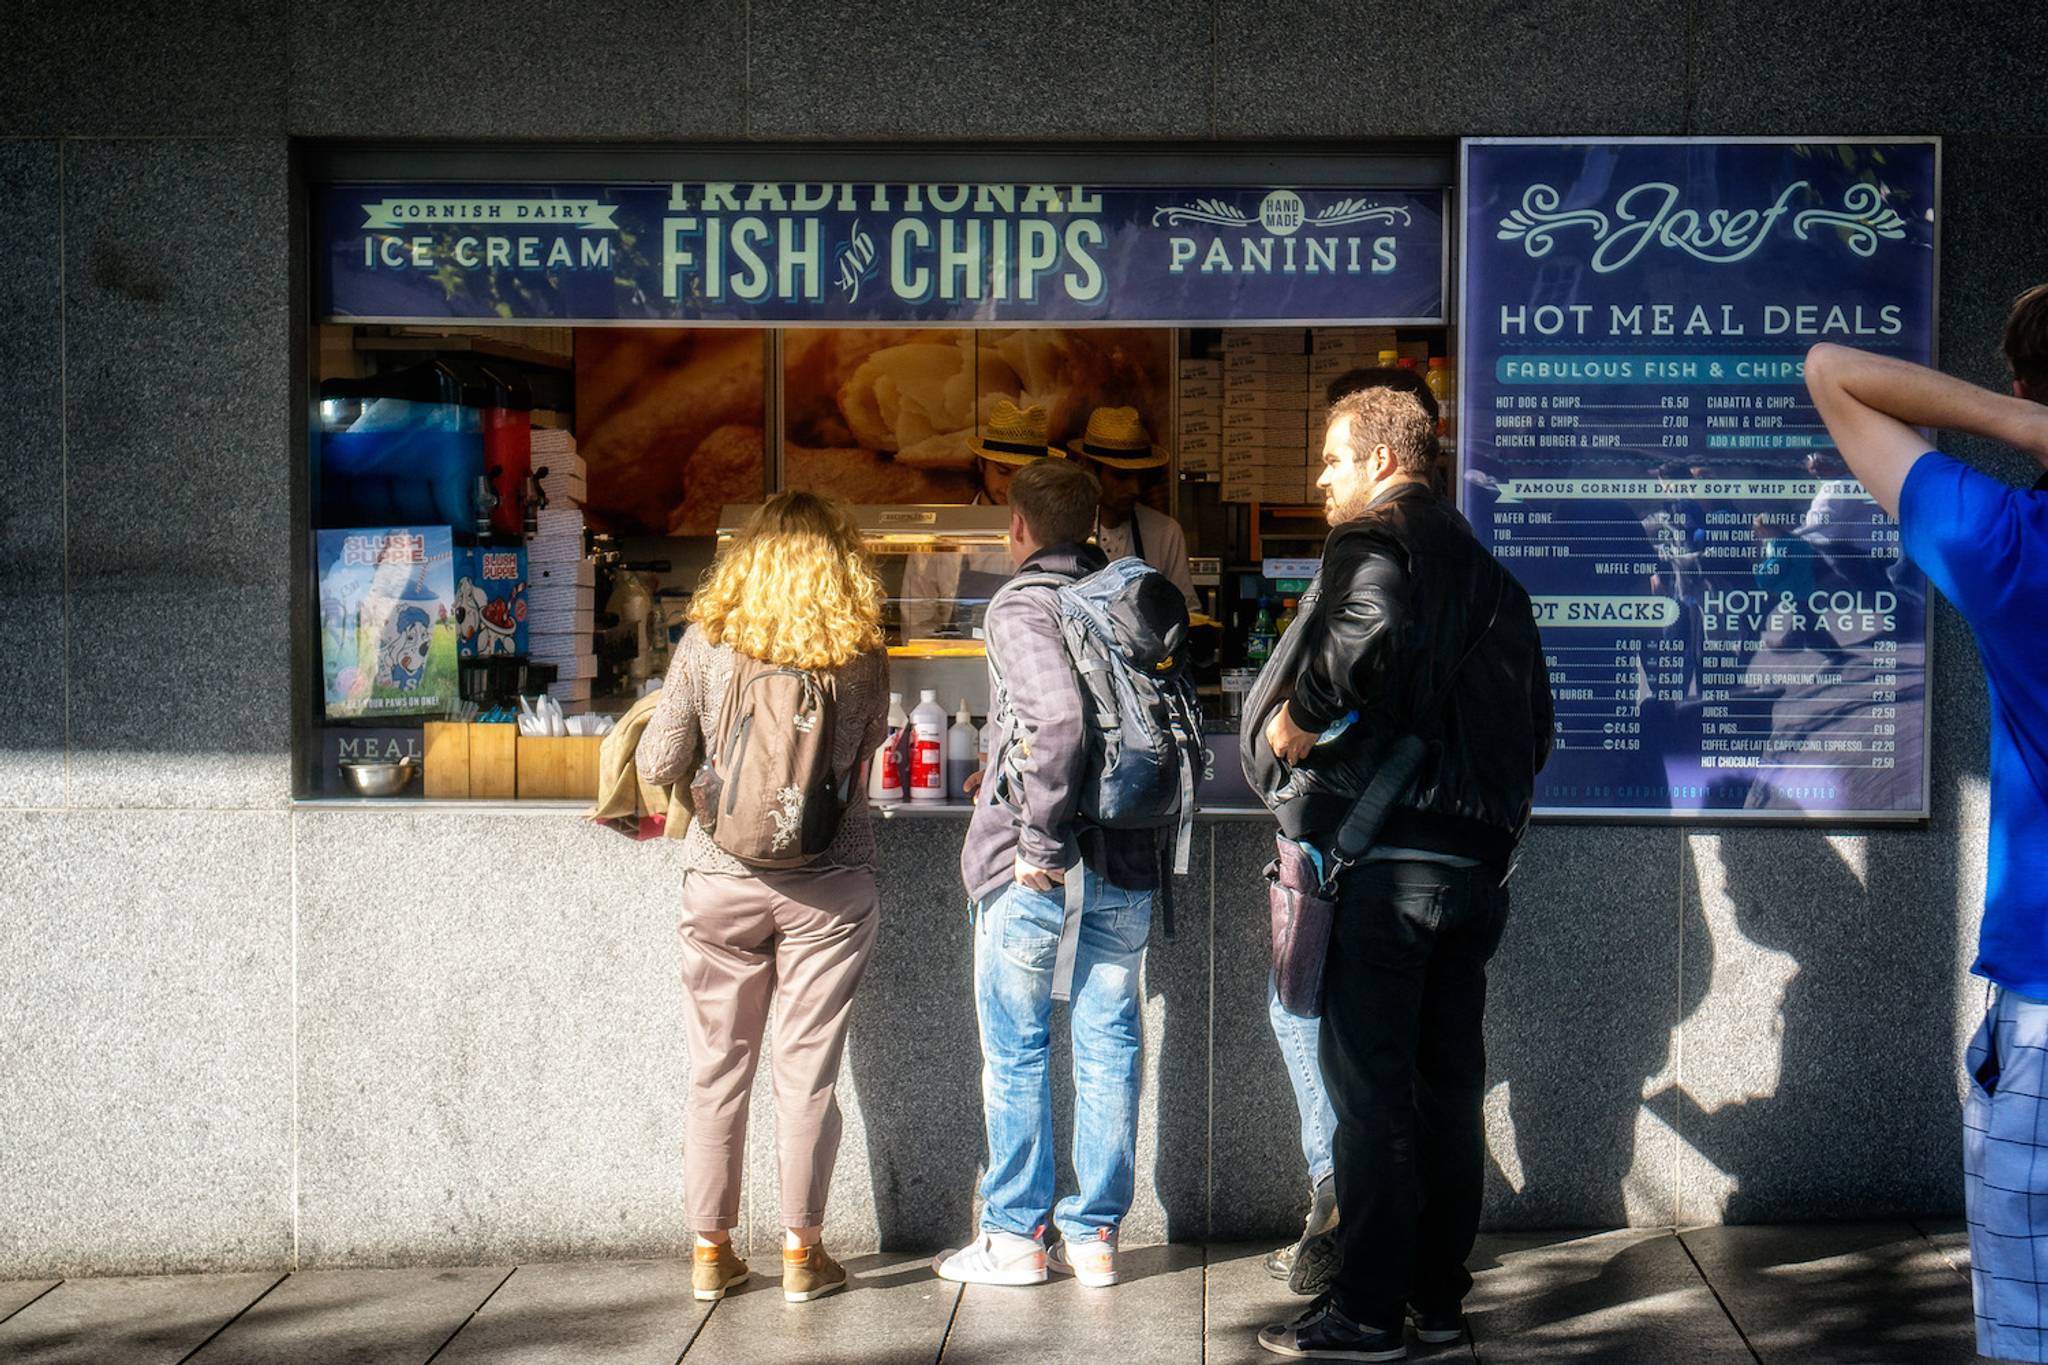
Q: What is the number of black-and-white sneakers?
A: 2